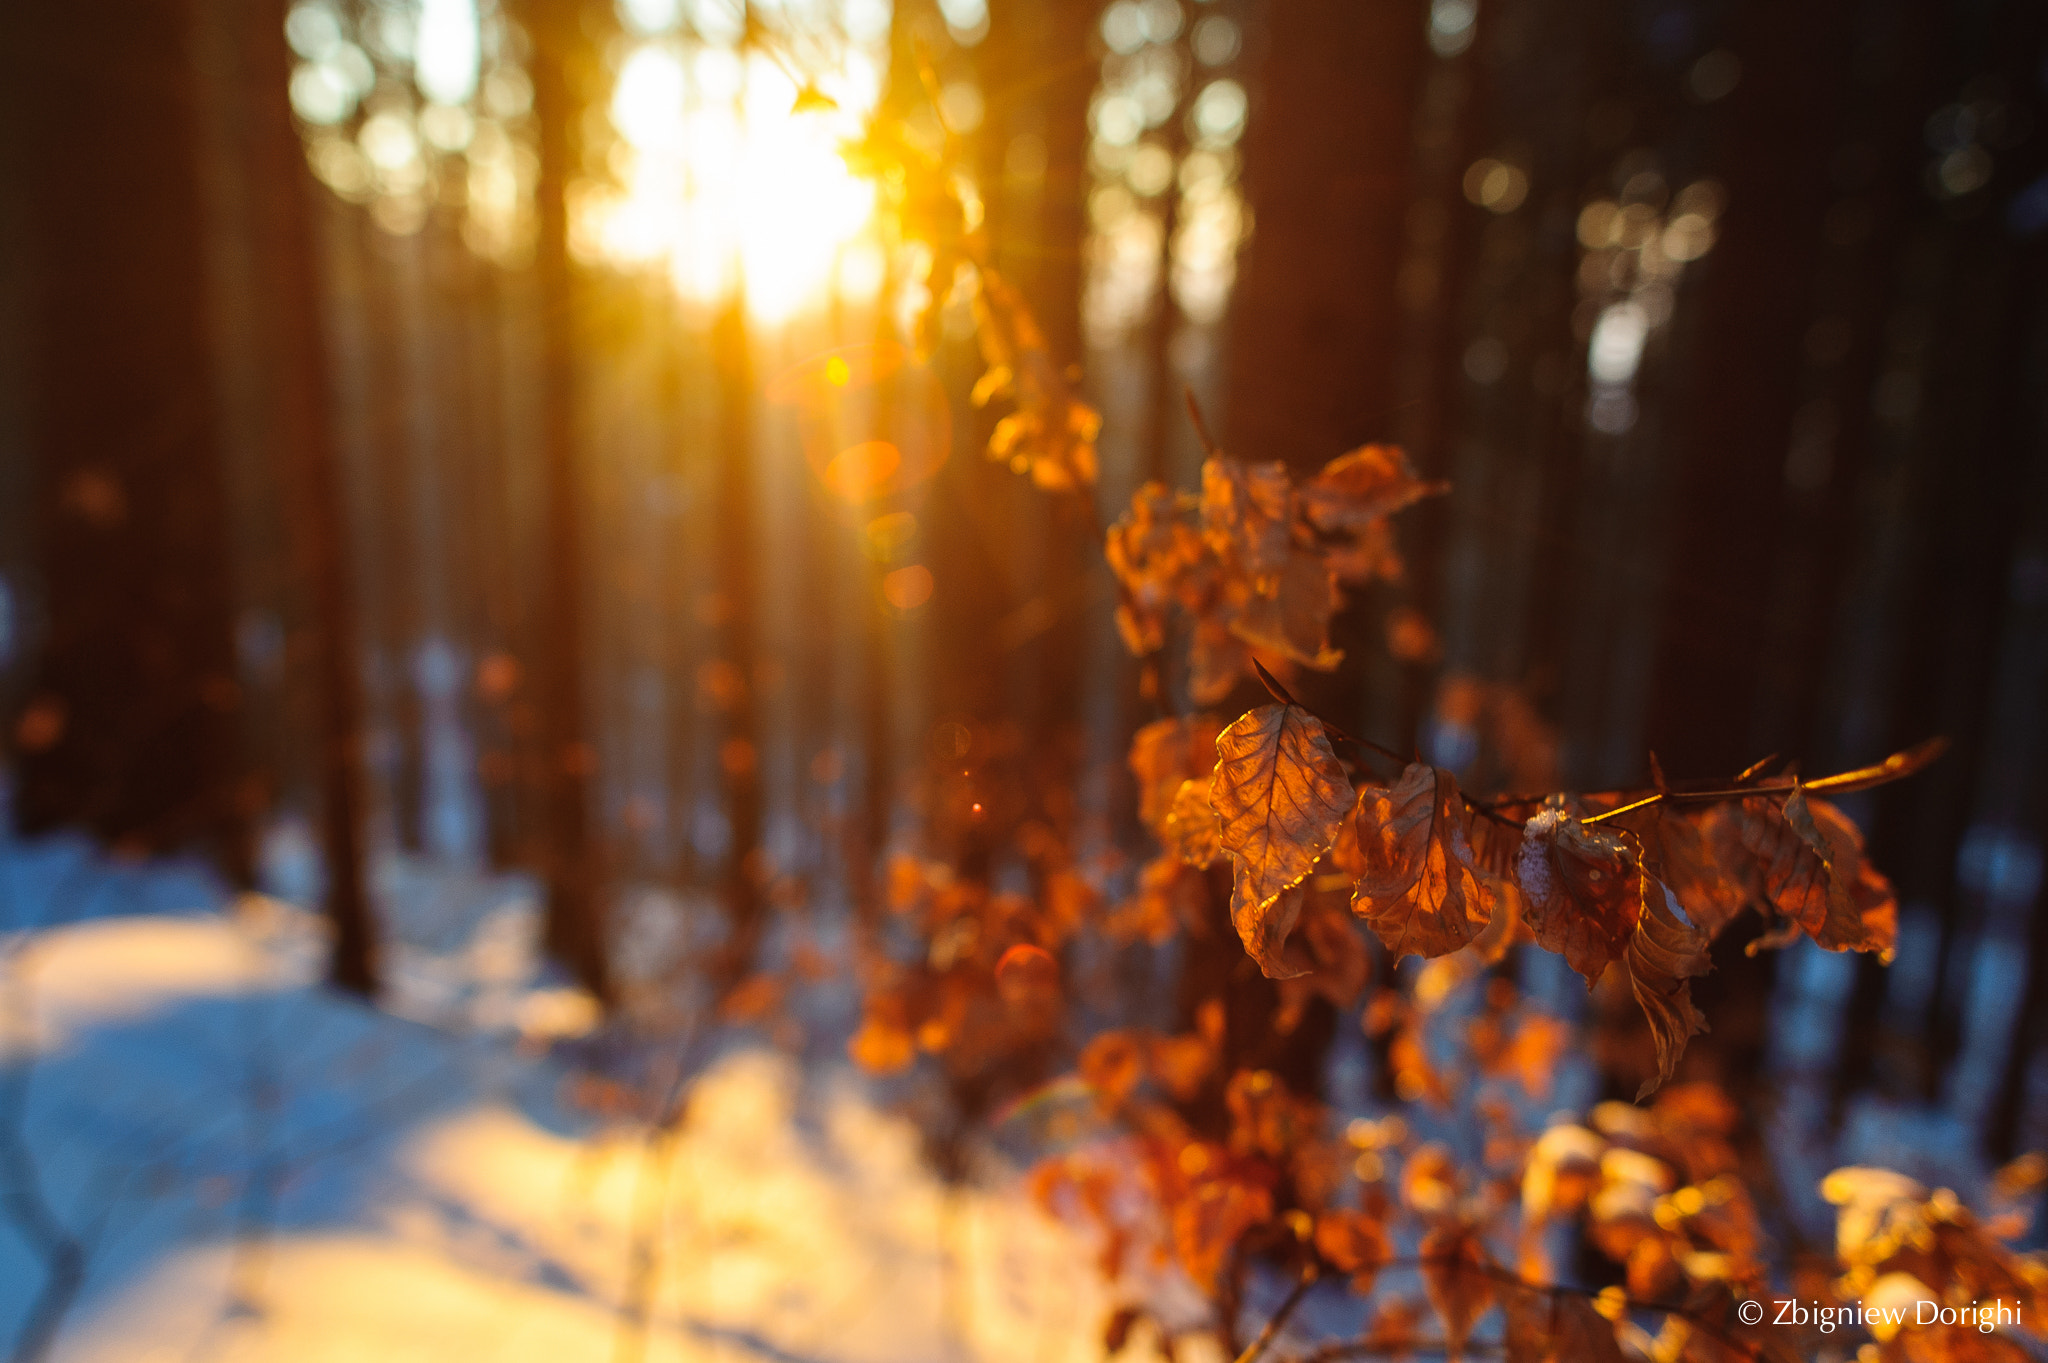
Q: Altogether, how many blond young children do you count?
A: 0